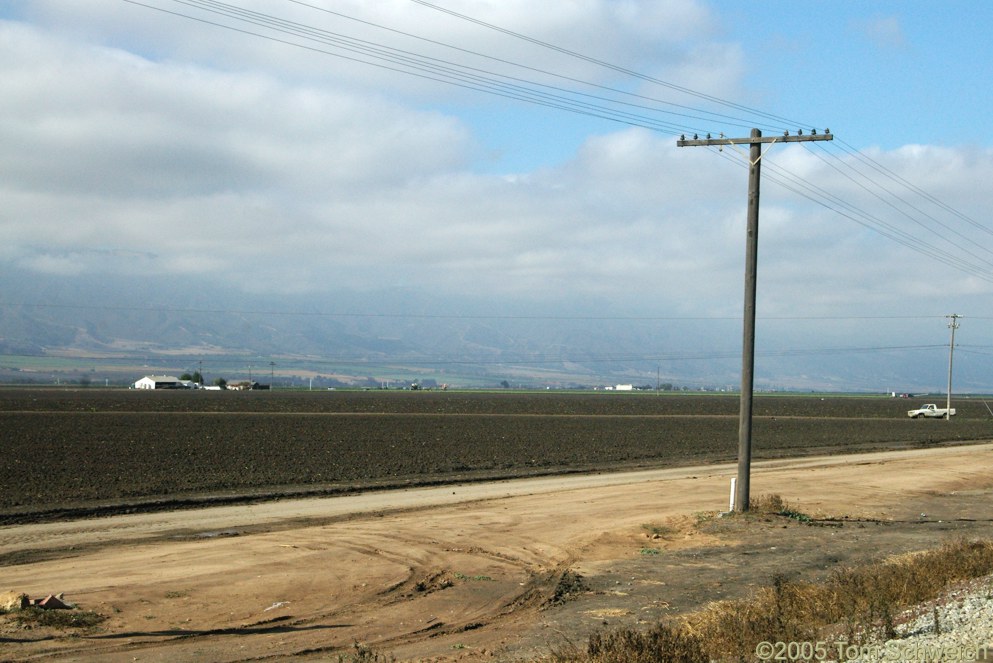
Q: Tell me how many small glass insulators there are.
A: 8